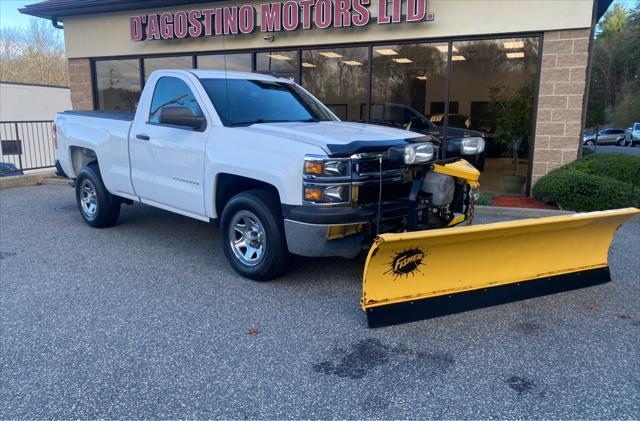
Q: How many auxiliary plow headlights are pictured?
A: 2